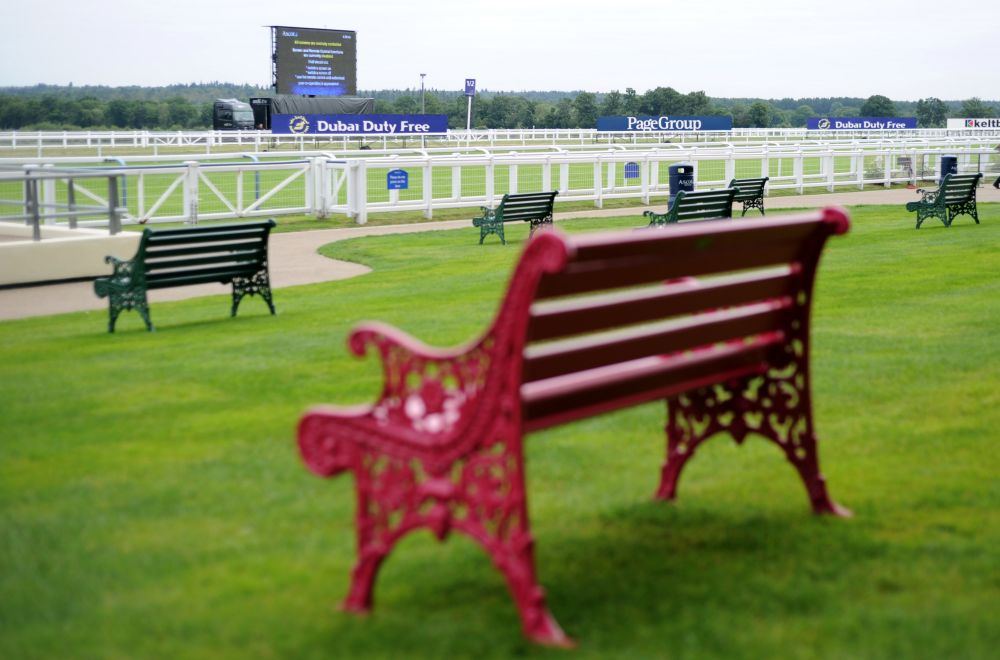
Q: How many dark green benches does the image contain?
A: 5